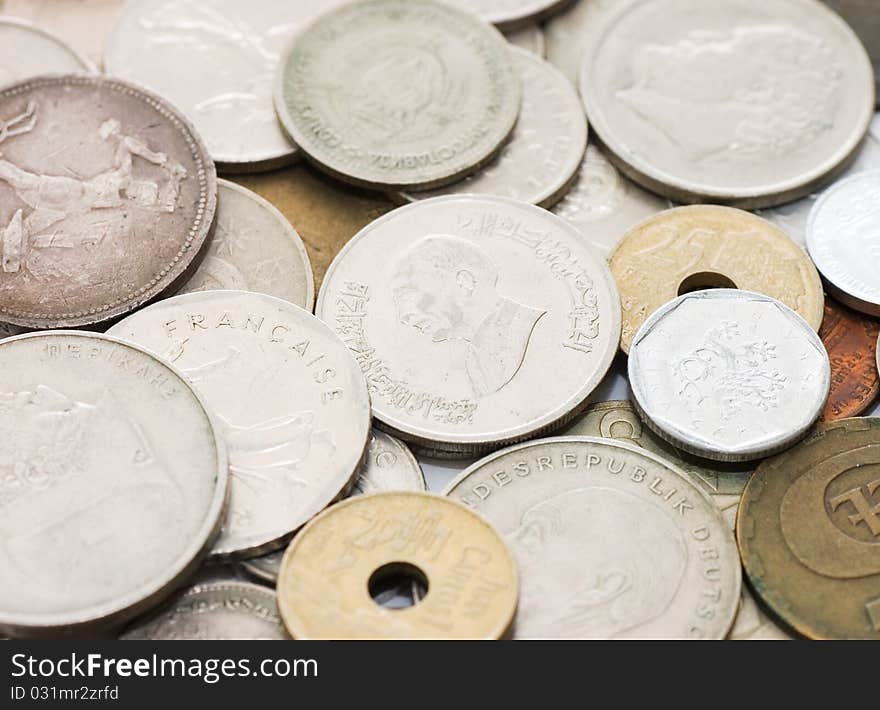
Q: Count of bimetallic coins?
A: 0